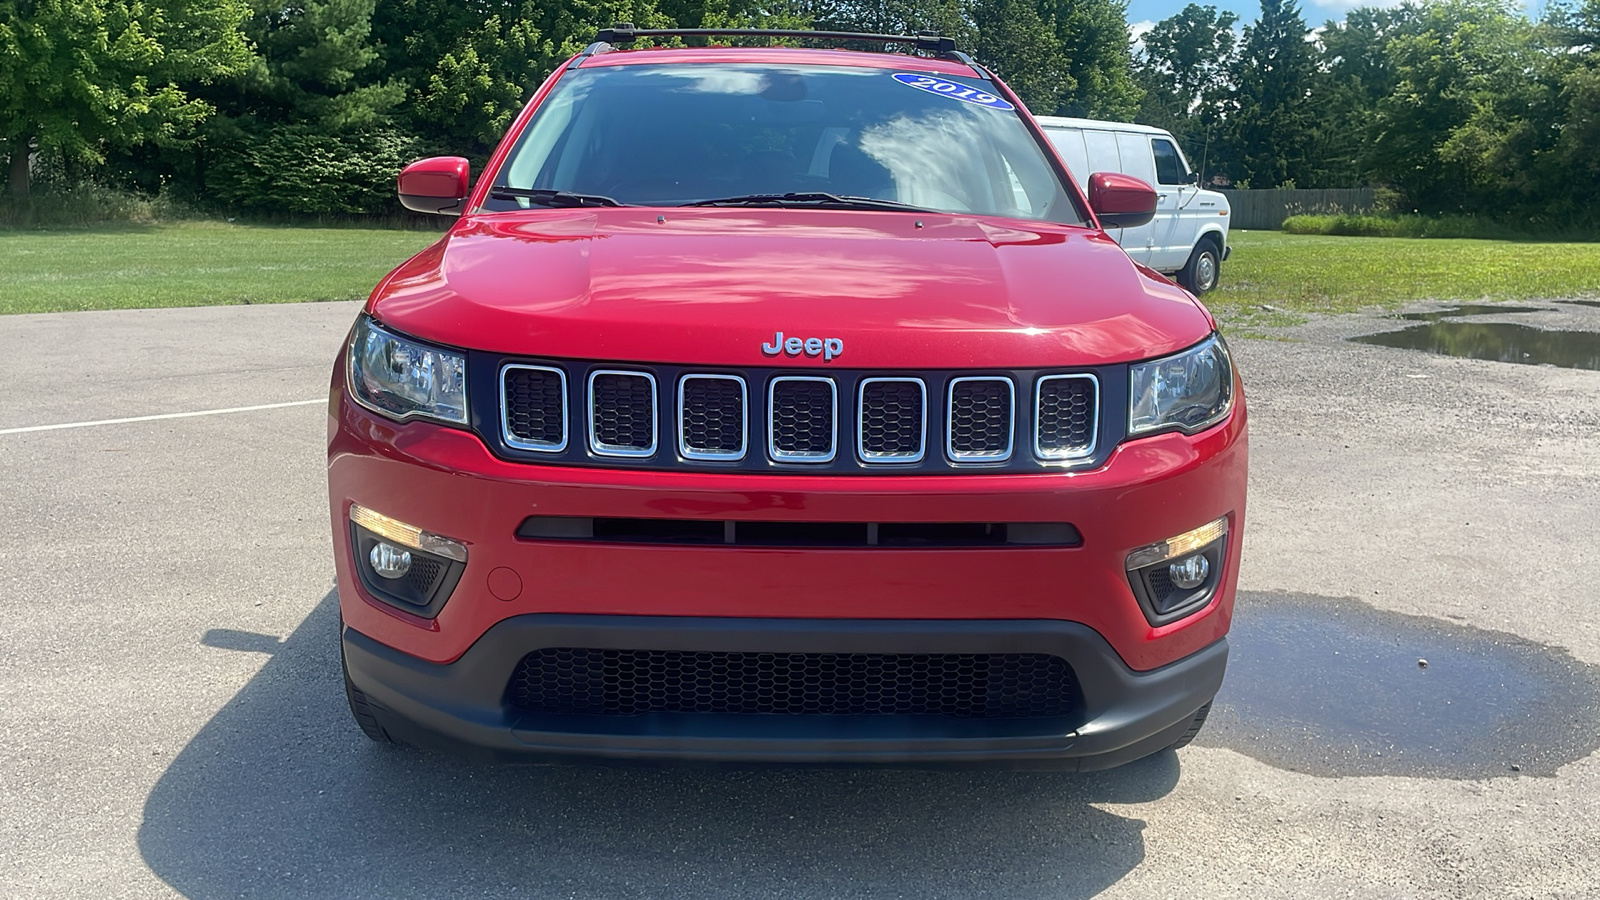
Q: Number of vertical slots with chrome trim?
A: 7